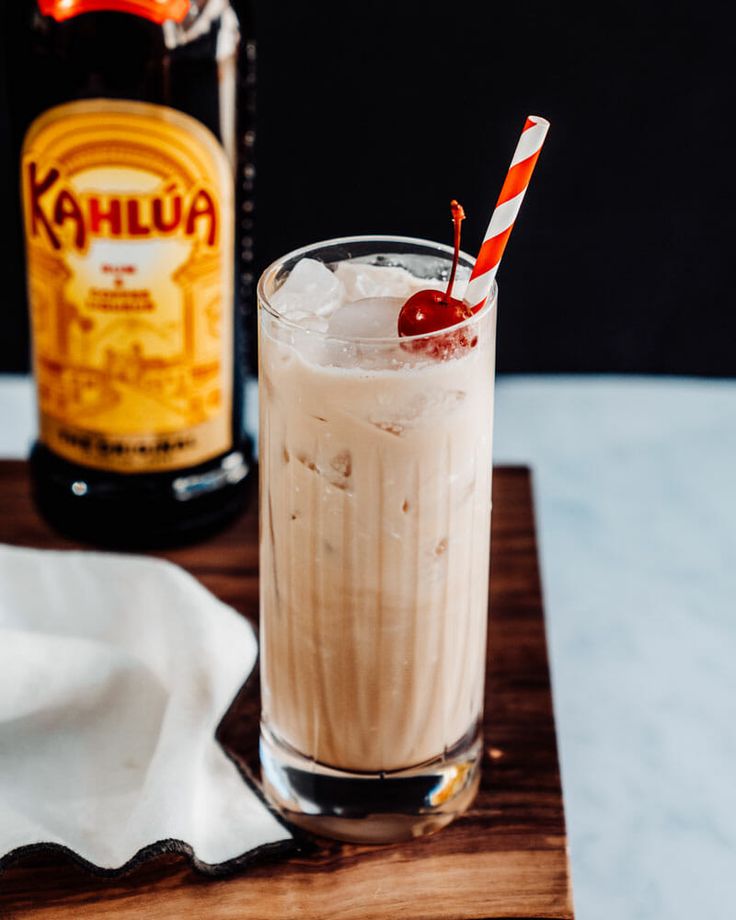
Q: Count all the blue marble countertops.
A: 1